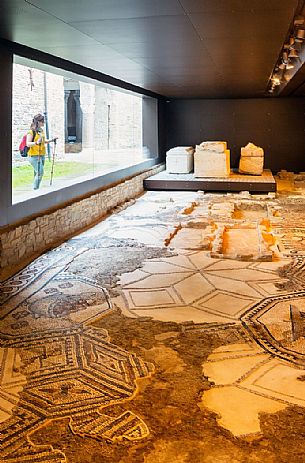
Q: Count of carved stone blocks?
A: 3